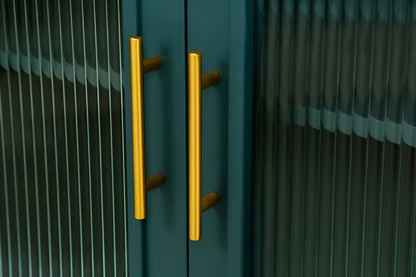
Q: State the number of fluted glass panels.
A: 2